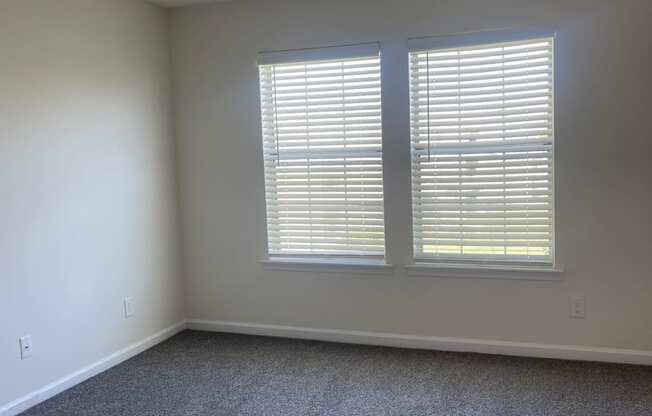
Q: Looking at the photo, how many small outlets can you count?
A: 3